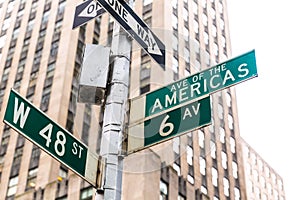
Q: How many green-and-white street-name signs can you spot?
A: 3